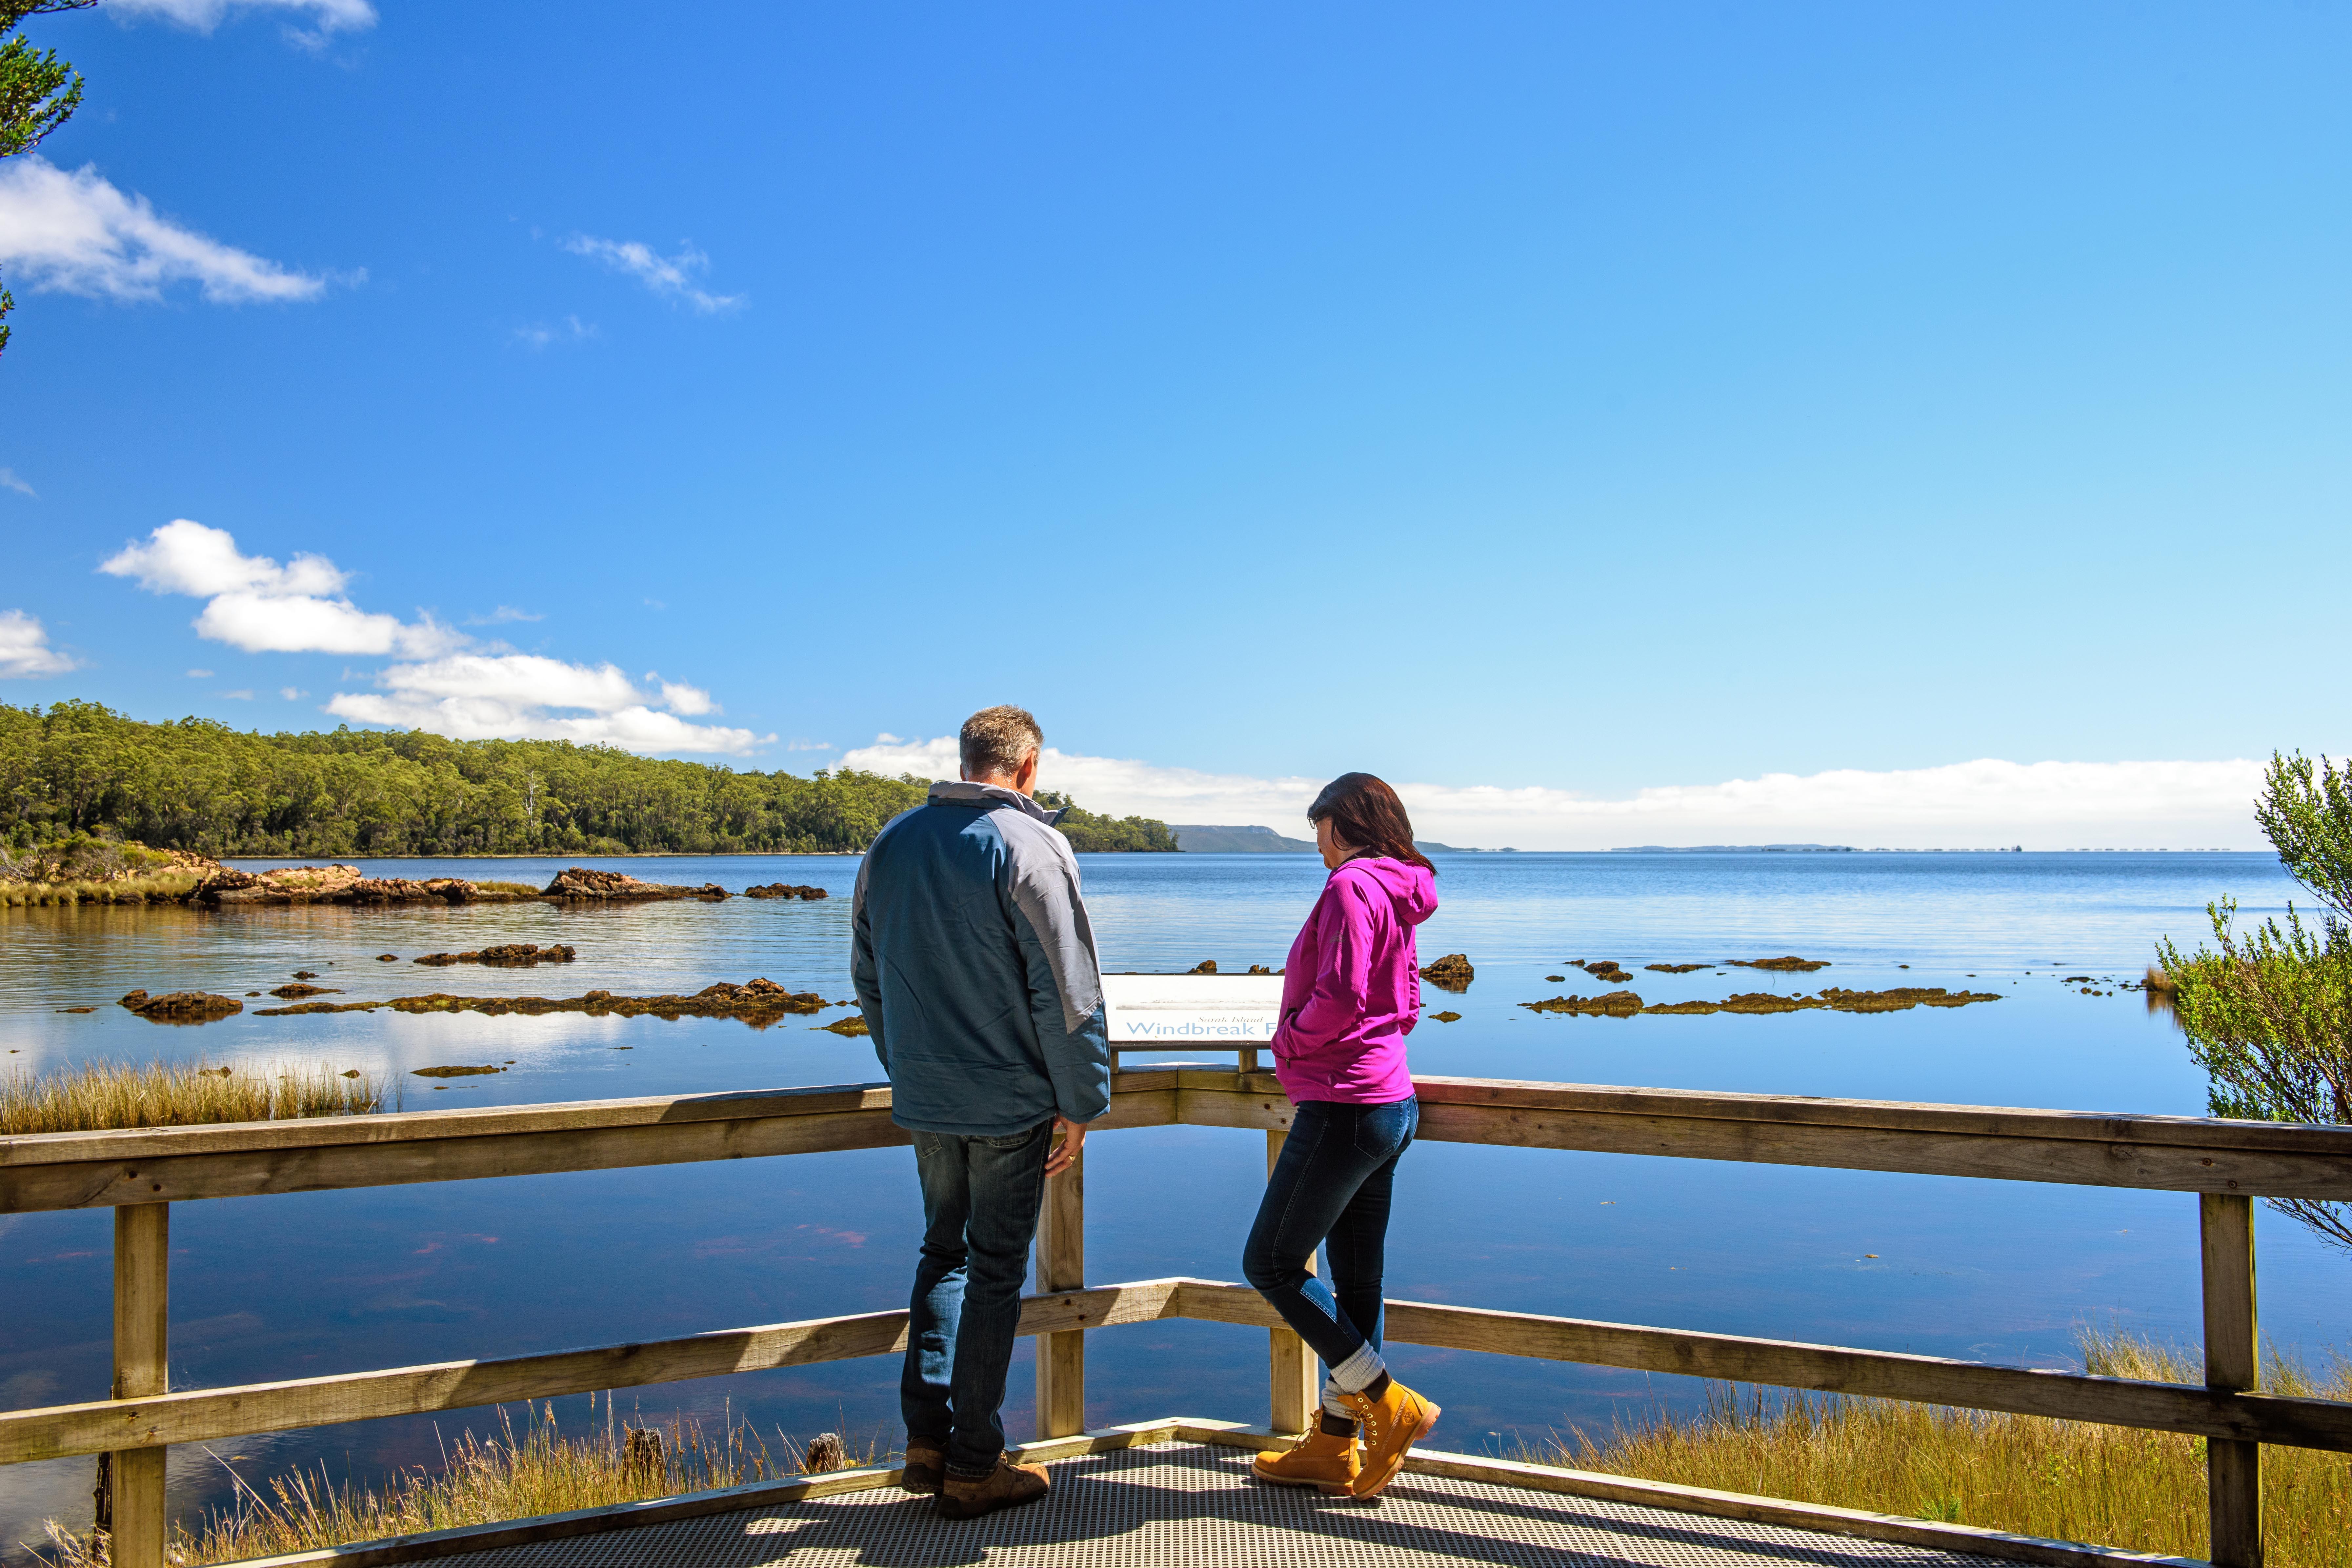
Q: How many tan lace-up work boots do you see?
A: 2